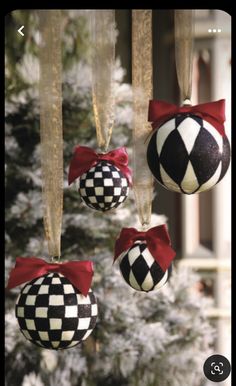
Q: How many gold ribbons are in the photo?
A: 4